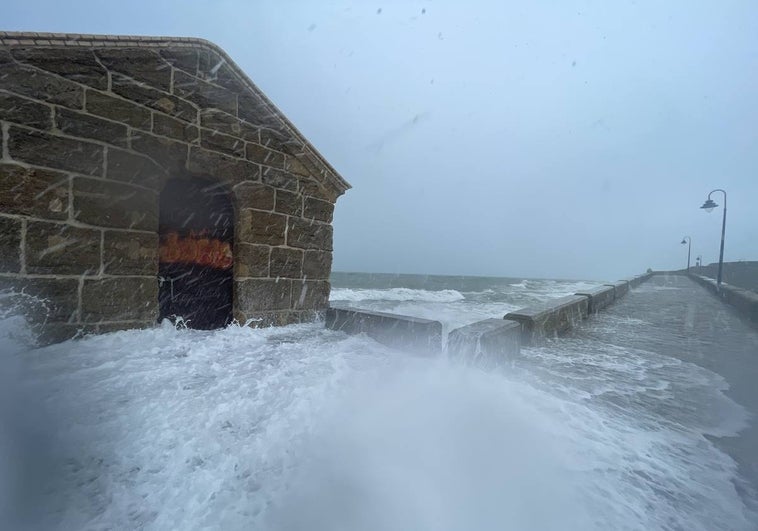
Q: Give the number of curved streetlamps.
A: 3